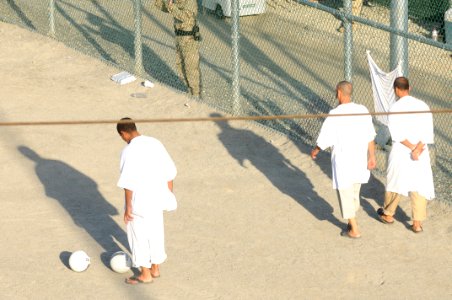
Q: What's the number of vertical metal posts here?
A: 5